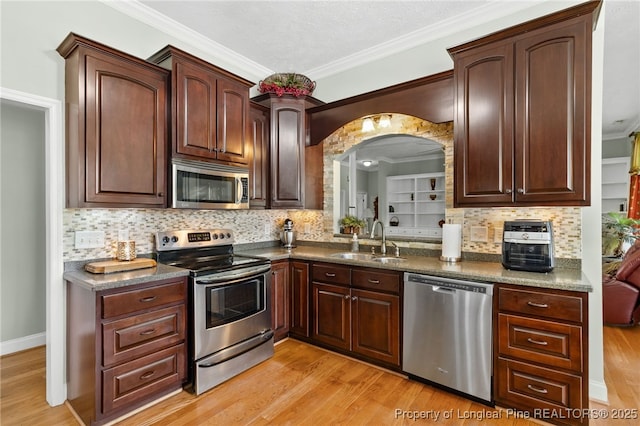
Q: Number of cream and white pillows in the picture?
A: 0